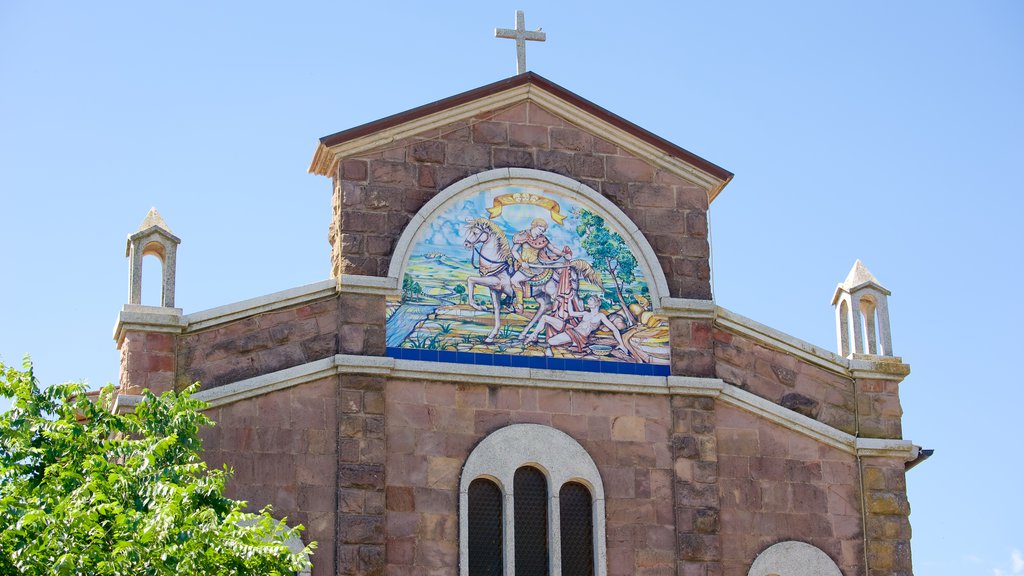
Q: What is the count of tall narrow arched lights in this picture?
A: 3